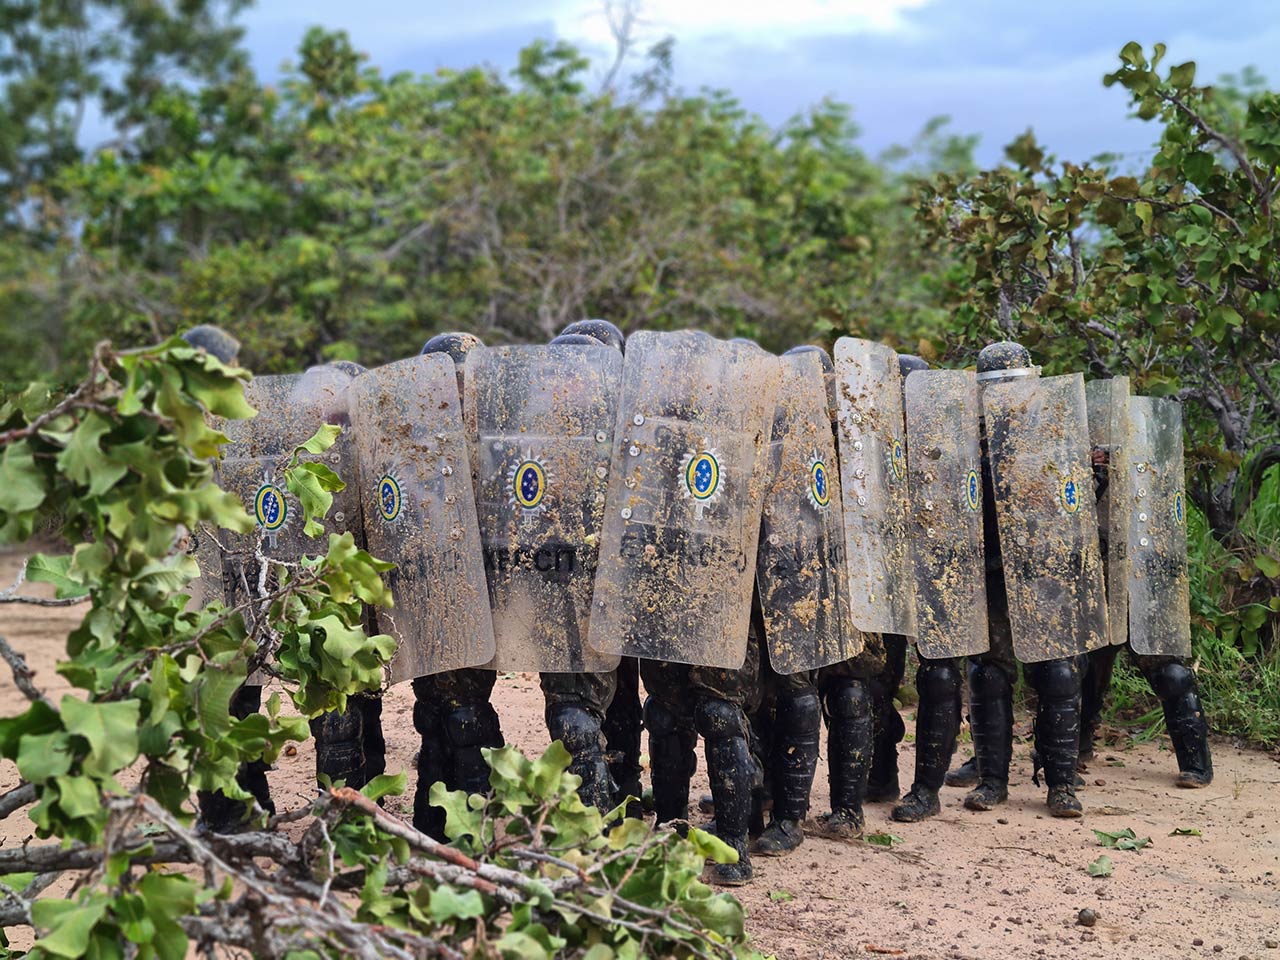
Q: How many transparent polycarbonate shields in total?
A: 11